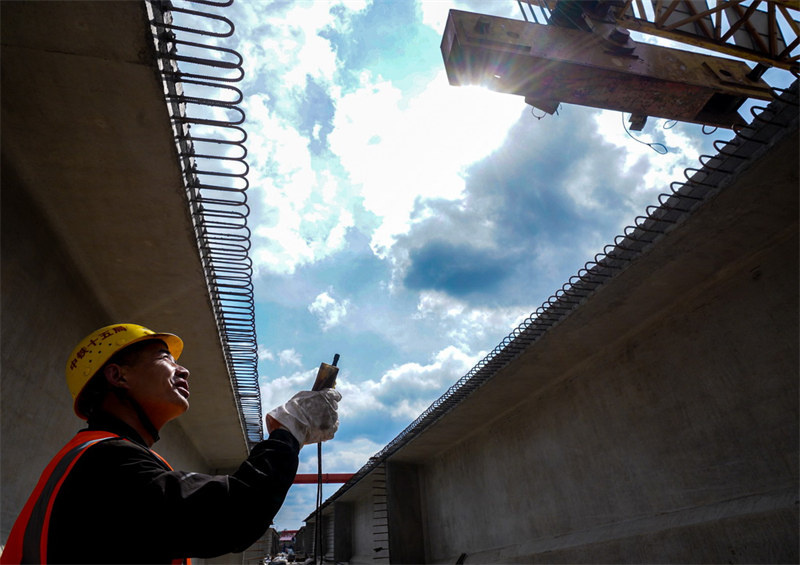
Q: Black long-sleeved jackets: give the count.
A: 1